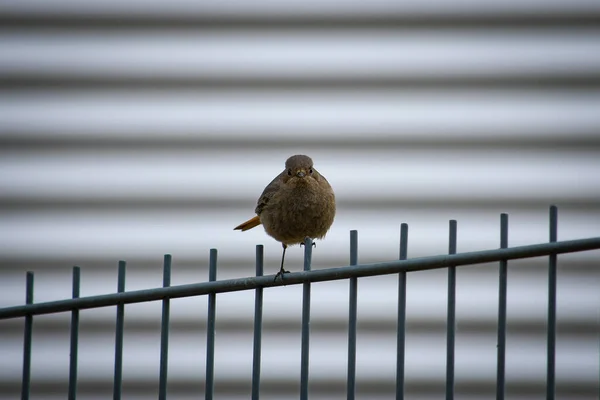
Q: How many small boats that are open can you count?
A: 0